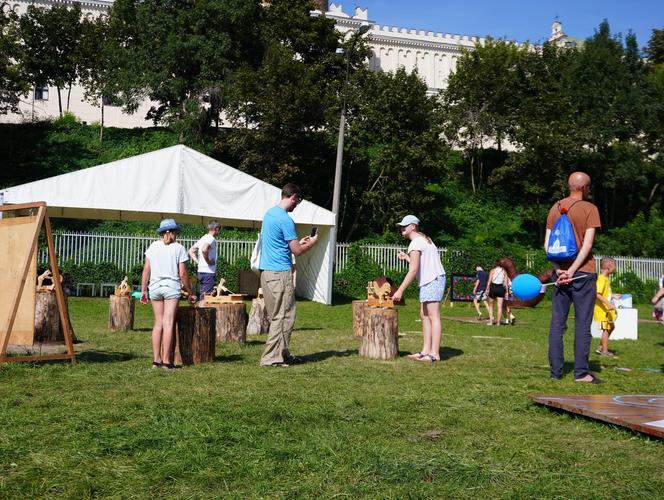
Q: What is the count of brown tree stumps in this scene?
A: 7